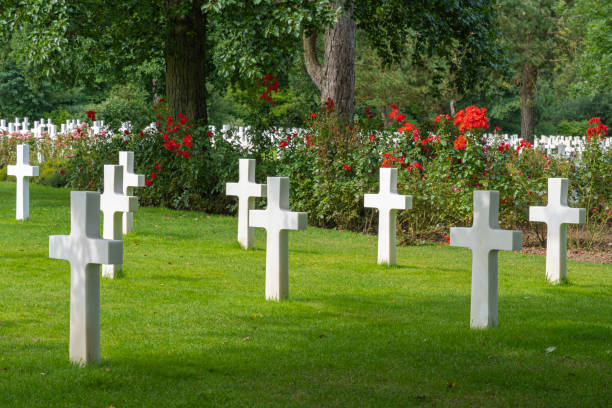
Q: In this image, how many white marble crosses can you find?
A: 9